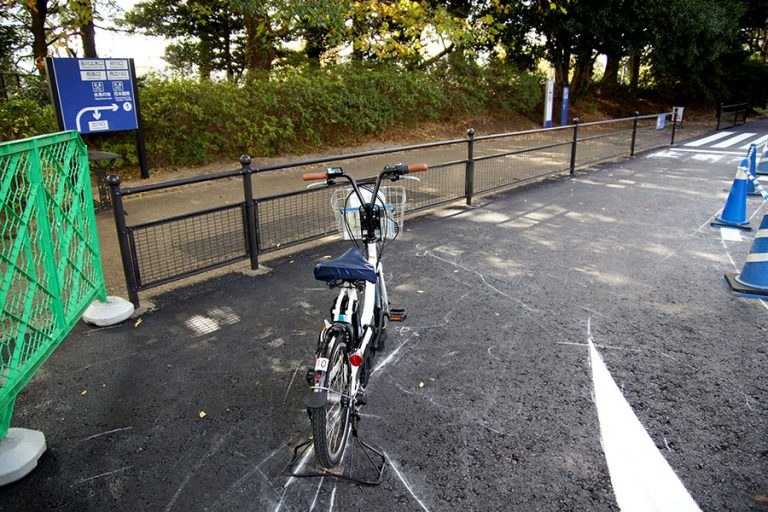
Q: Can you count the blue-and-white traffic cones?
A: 4